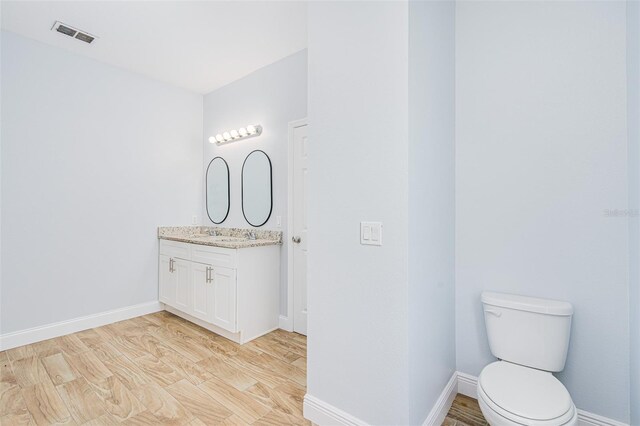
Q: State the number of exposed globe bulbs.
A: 6